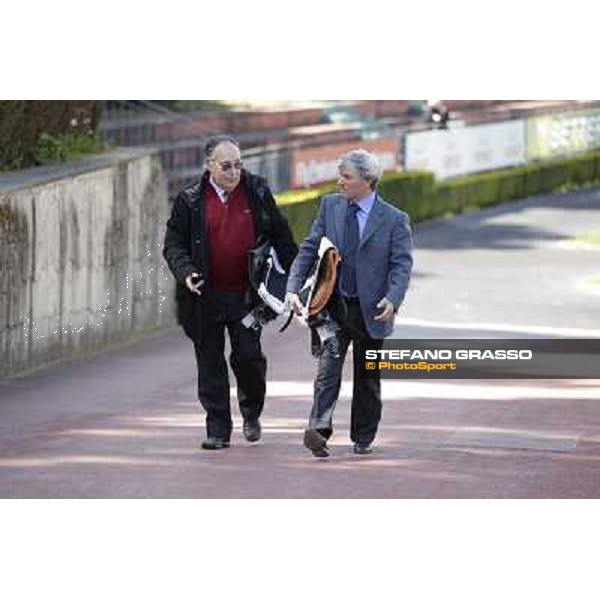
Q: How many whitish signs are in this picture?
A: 1